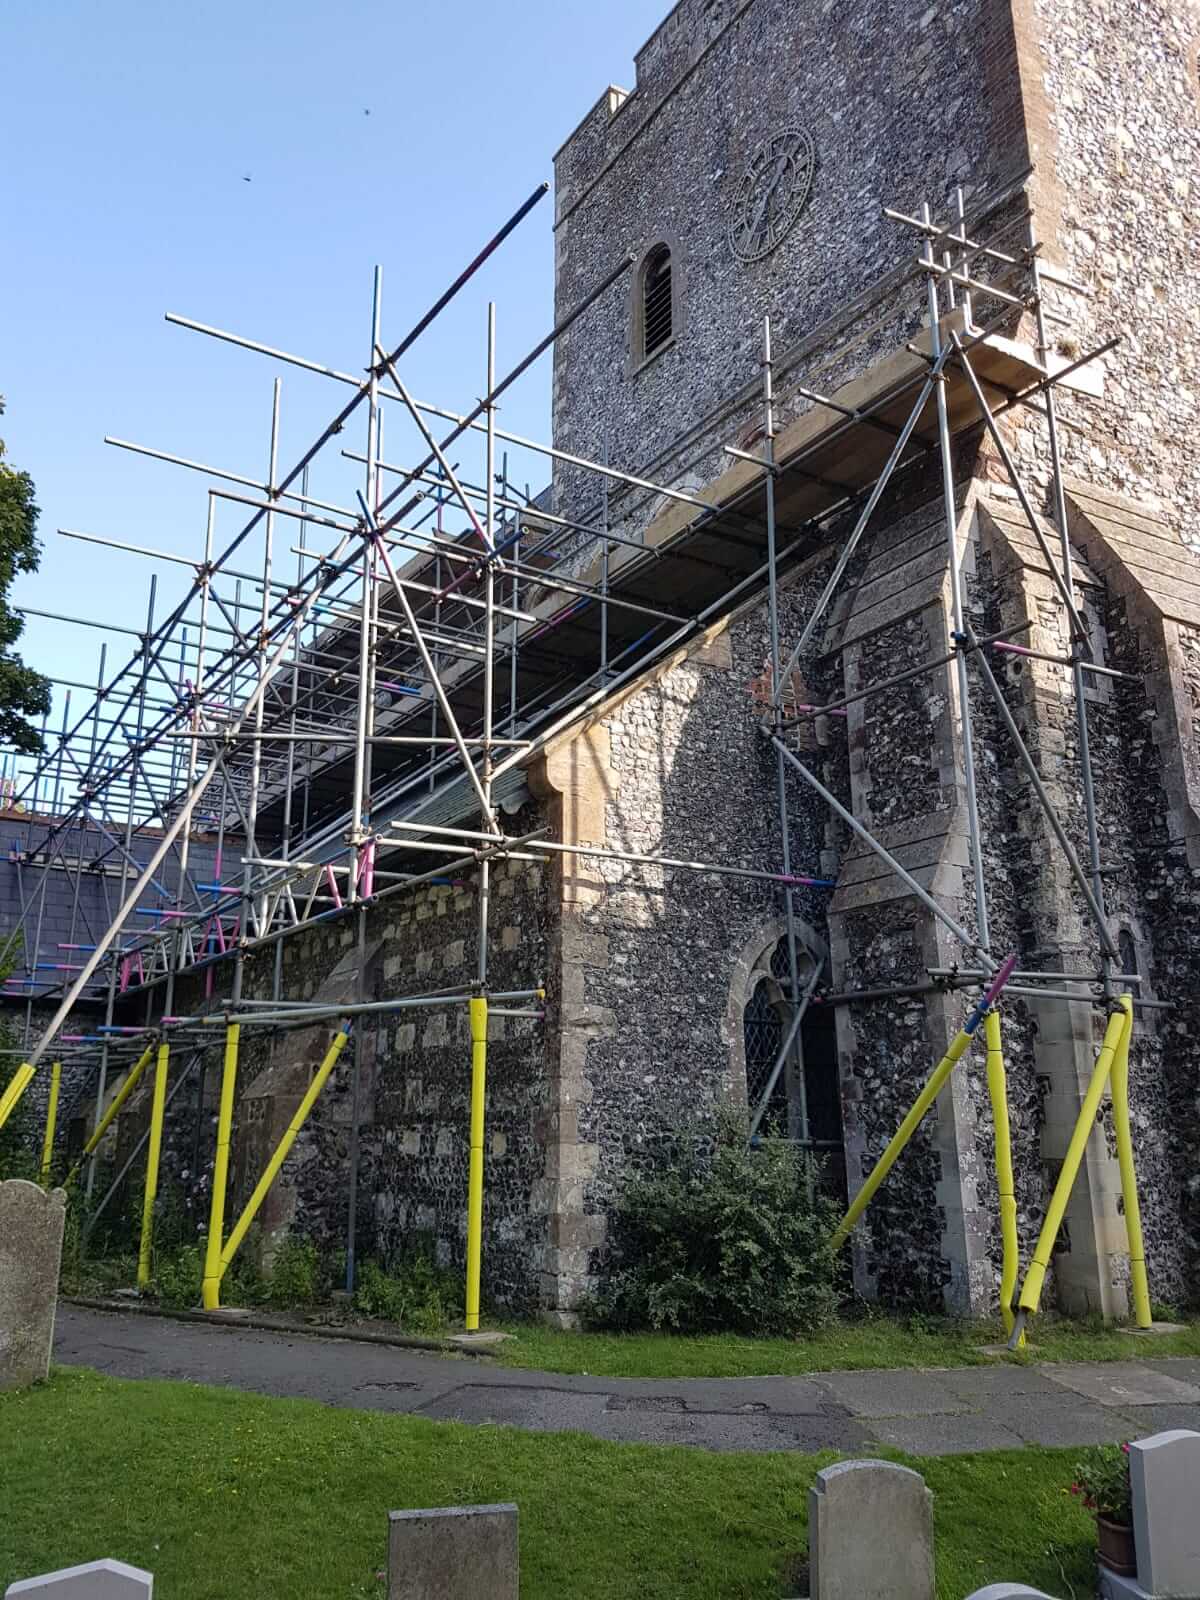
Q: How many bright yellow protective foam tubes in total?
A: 11